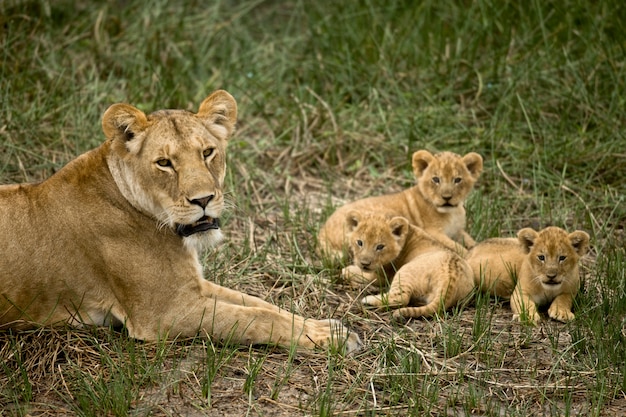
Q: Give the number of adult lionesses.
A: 1